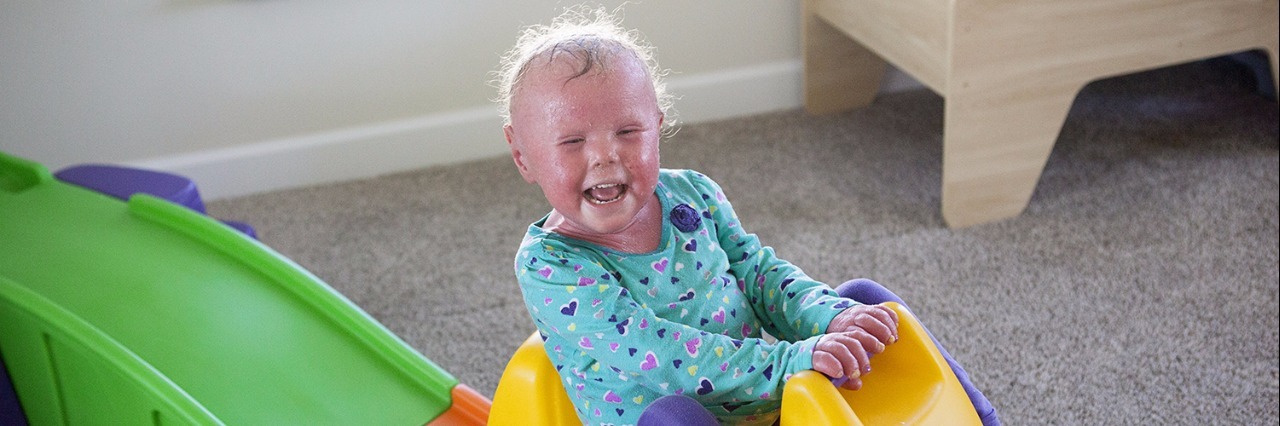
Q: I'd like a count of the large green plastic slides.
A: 1